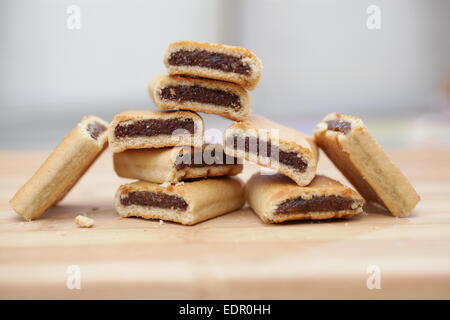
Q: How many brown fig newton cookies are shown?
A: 9